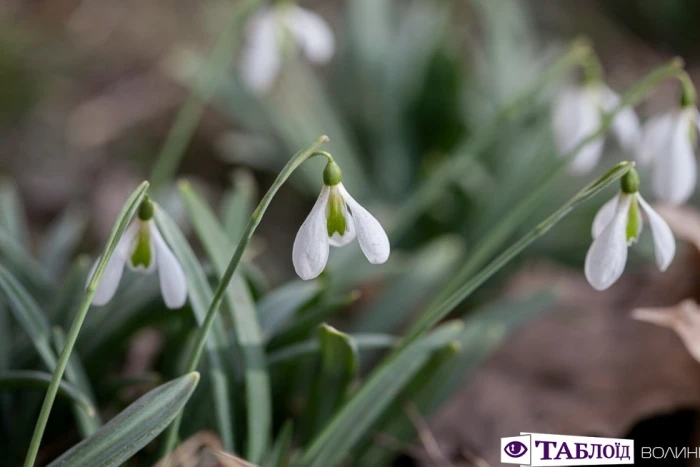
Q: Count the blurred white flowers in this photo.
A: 3